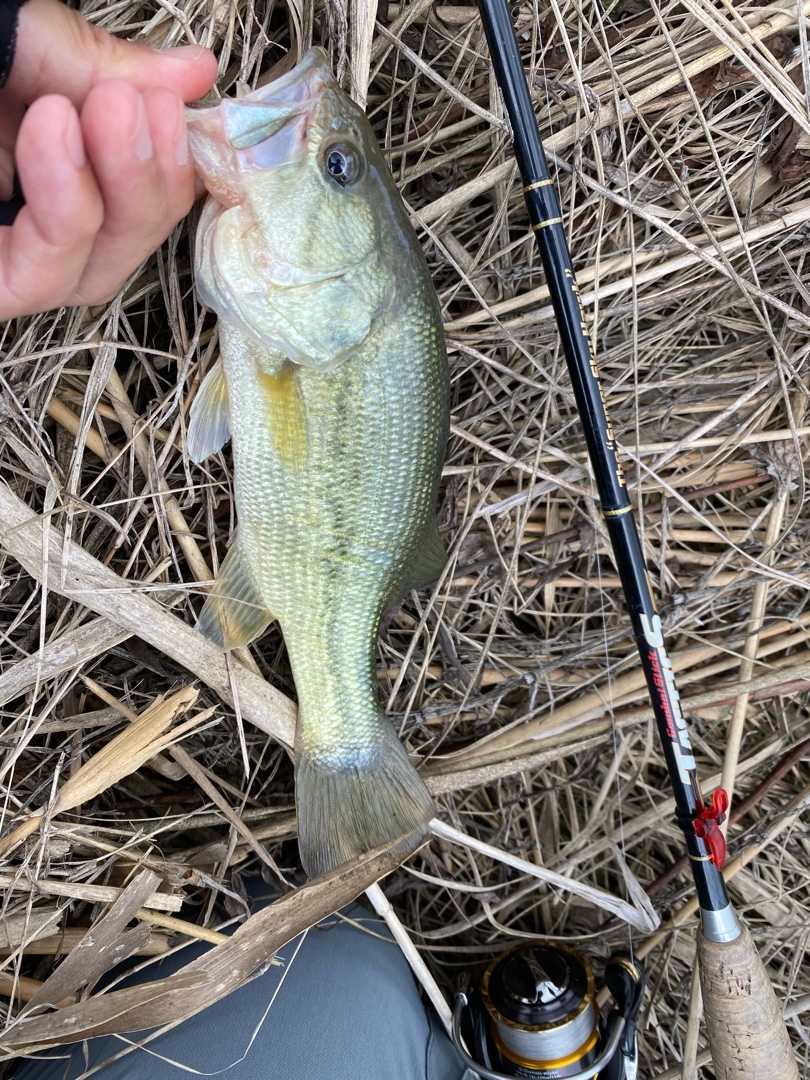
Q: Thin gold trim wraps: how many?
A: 4